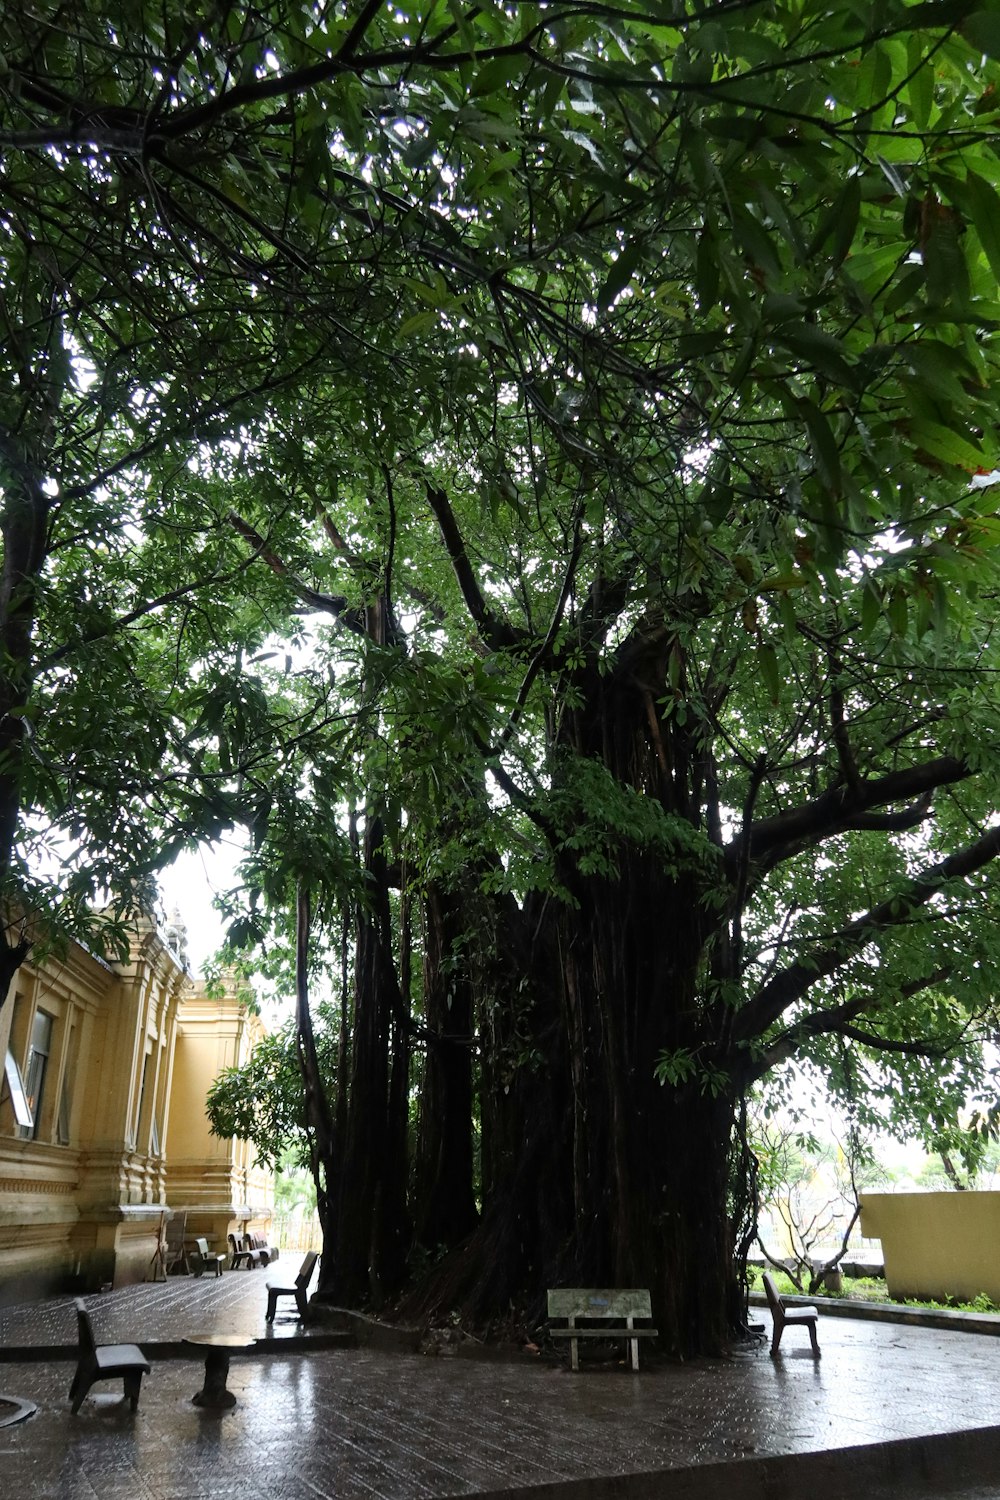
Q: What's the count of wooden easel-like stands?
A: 2